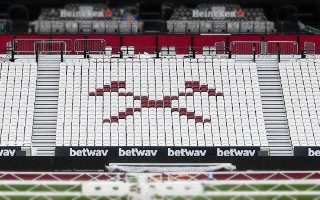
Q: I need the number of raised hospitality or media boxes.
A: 2